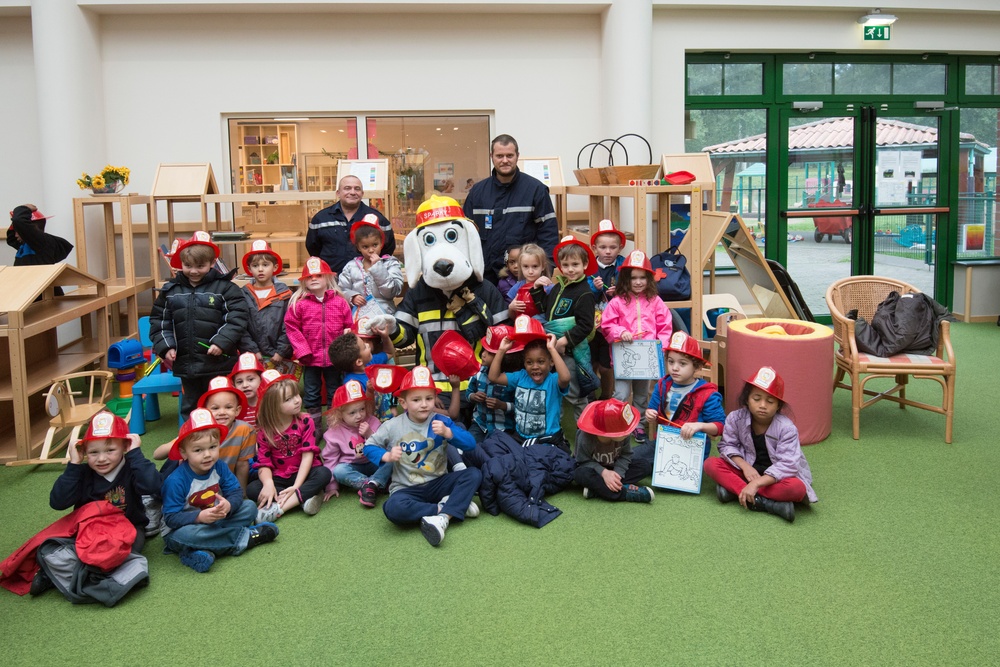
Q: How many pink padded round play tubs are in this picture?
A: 1